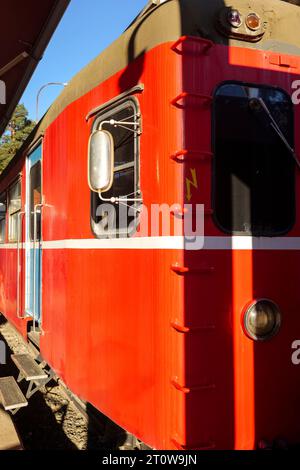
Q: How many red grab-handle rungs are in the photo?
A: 8